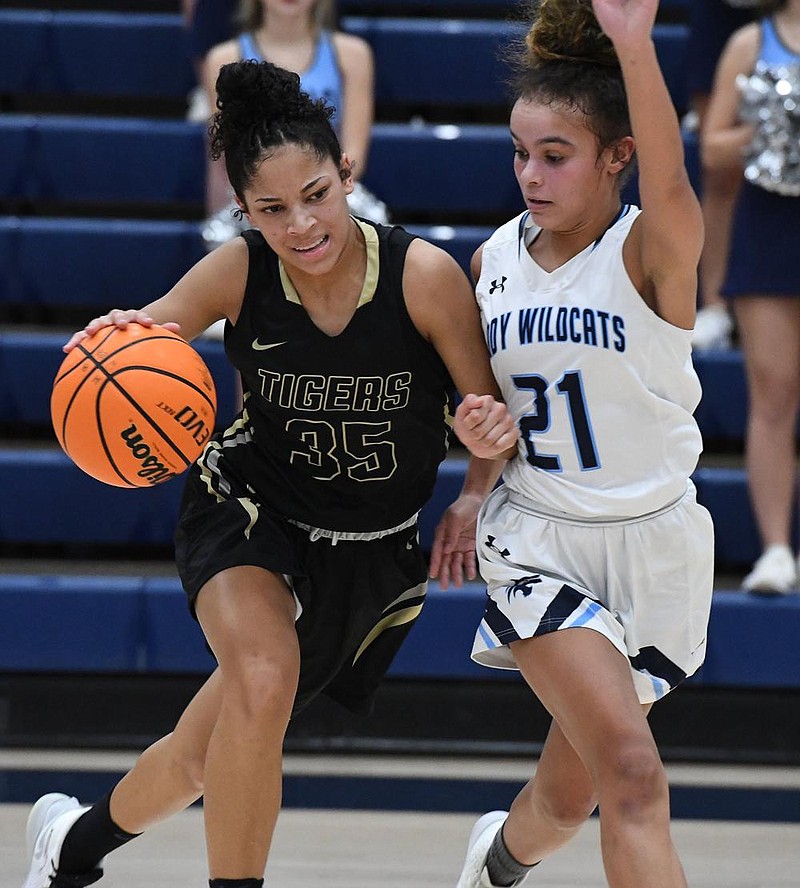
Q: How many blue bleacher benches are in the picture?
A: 6